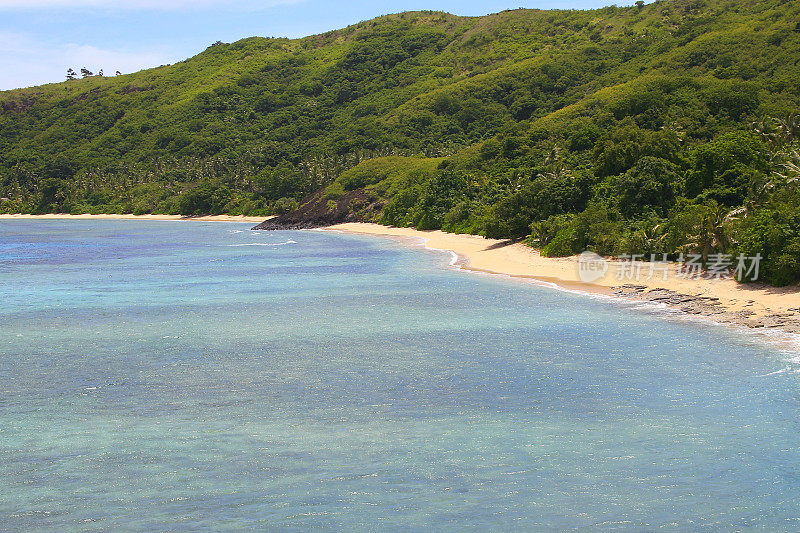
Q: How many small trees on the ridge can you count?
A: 4